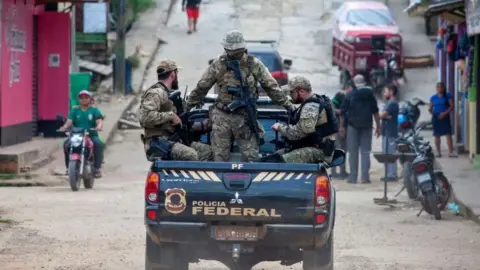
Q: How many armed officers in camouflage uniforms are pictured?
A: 3